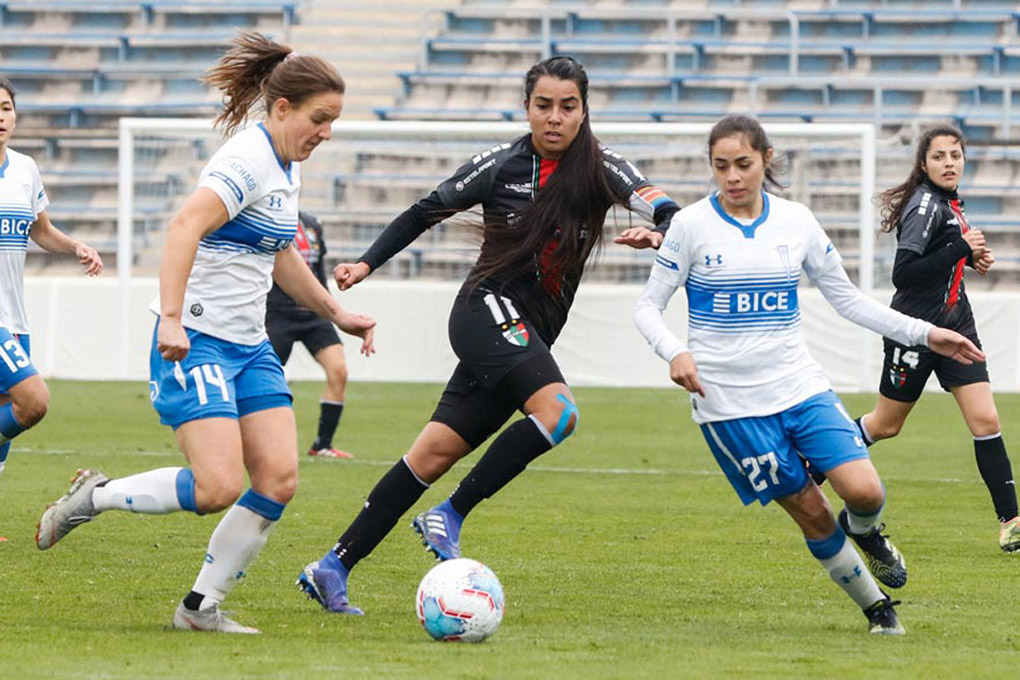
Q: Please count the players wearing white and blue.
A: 3